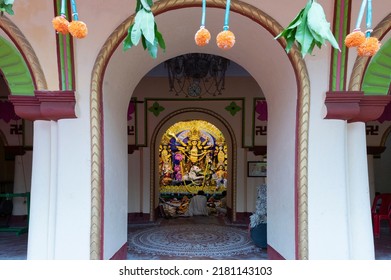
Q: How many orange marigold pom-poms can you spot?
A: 6